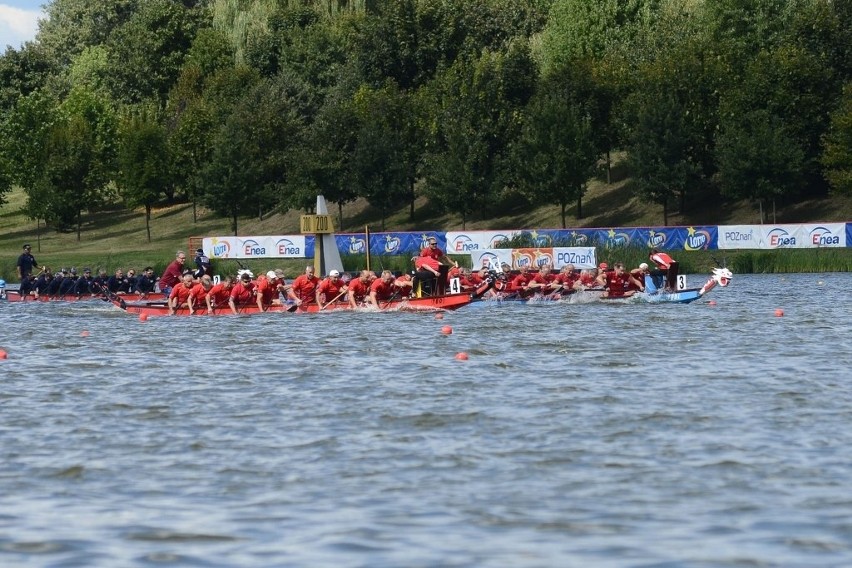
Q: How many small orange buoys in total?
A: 8